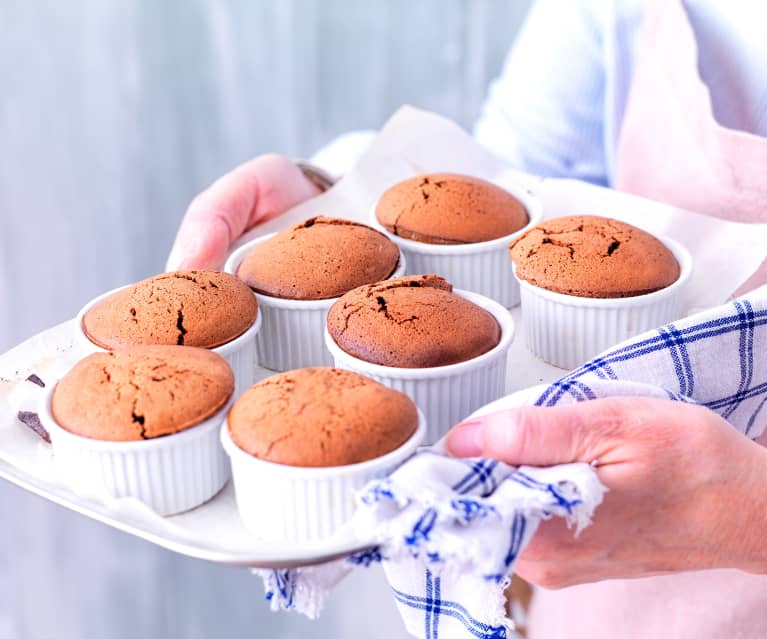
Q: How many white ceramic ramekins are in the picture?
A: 7